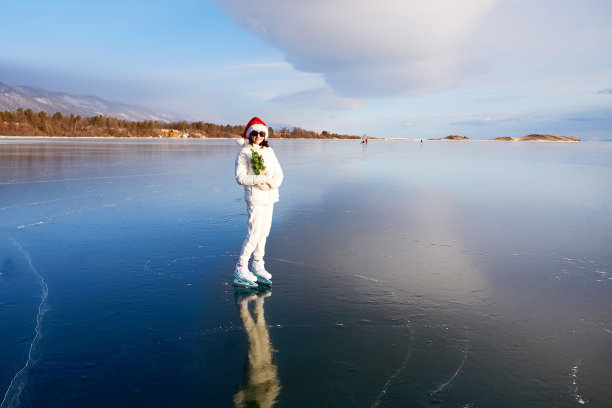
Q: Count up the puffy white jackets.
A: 1